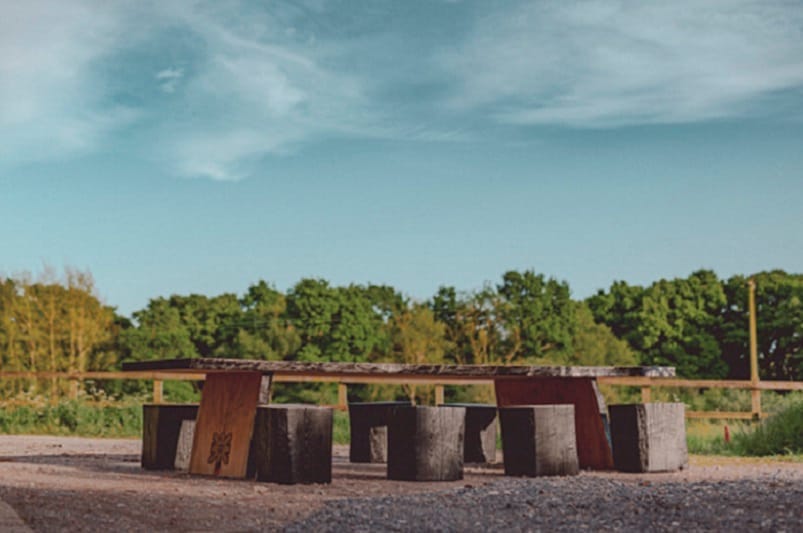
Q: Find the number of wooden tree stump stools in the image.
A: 7